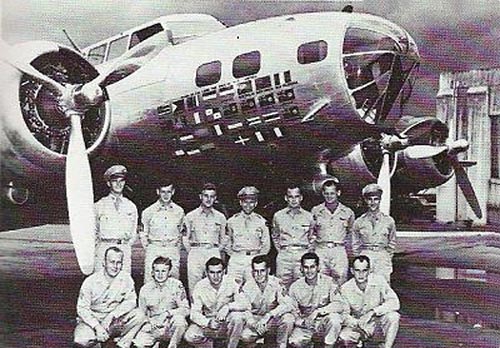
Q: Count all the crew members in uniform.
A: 13